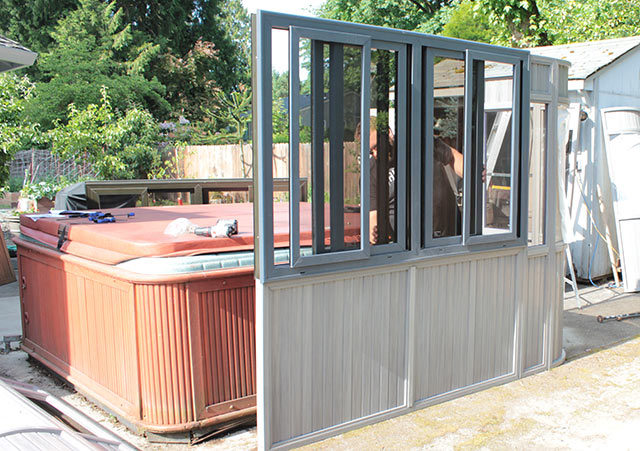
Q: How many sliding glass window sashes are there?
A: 4